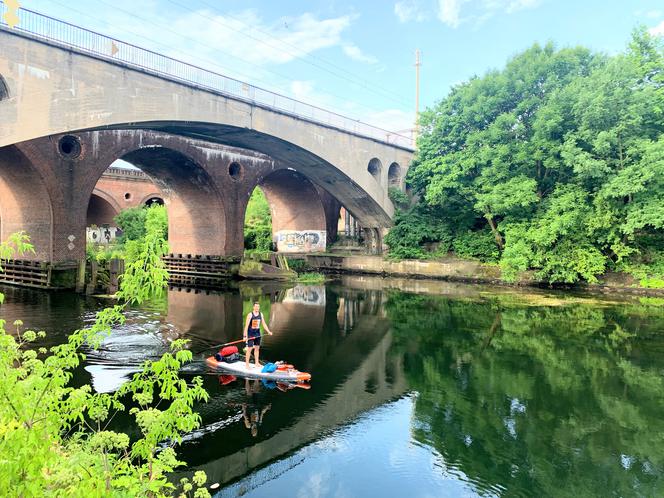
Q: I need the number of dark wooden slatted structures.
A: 2